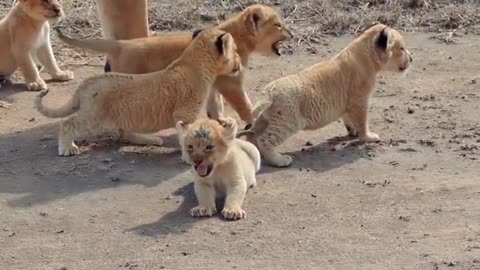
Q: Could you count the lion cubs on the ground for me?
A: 5